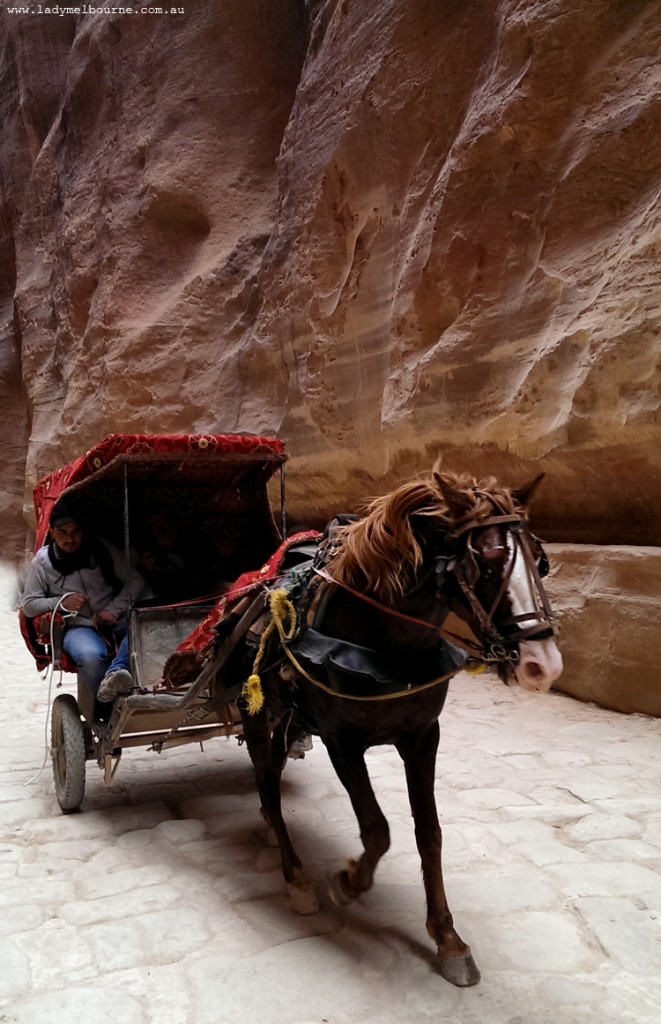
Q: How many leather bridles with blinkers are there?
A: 1